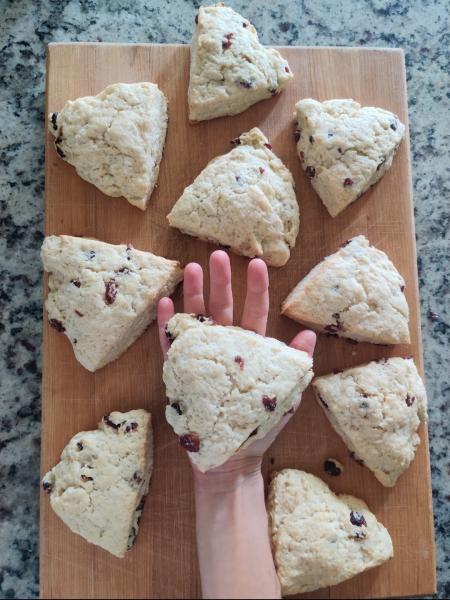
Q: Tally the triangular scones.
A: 10